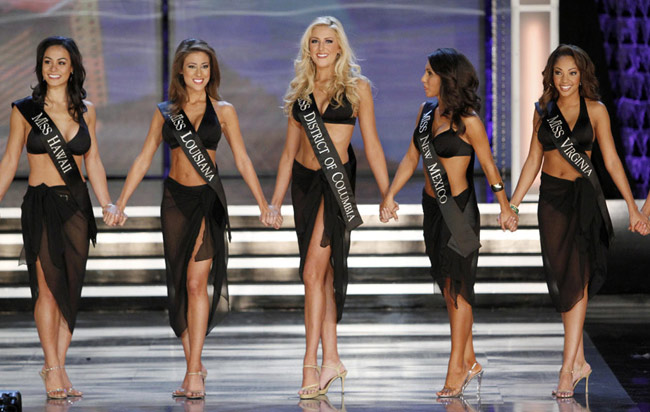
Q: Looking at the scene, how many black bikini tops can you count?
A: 5